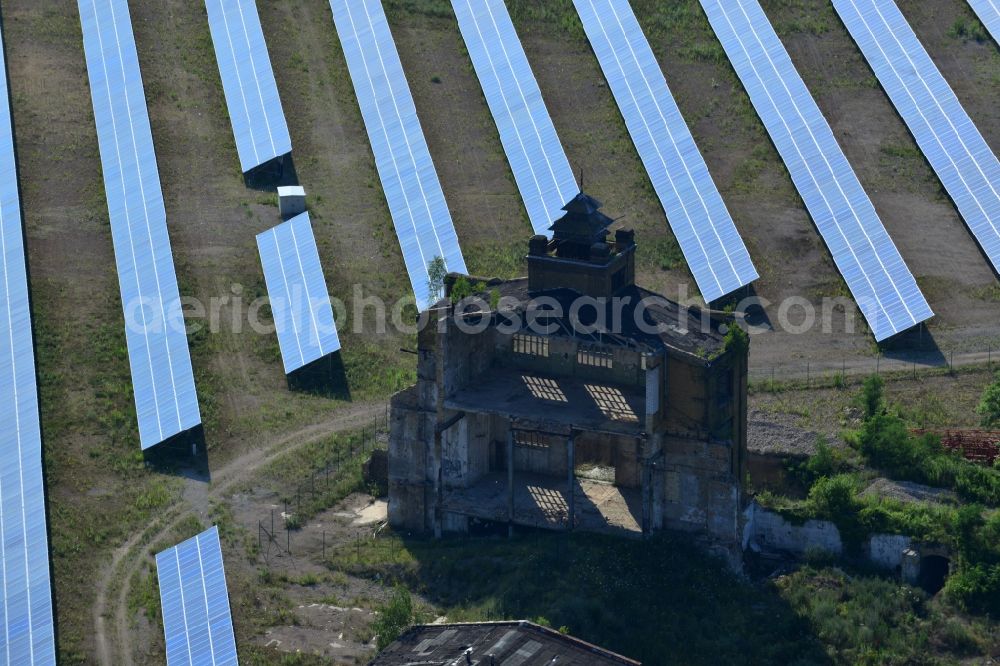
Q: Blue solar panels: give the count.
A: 11